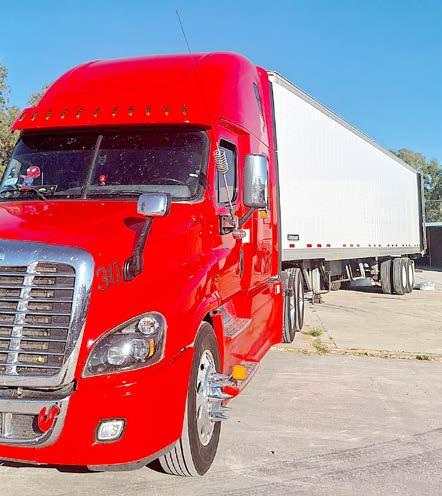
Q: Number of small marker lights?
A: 11